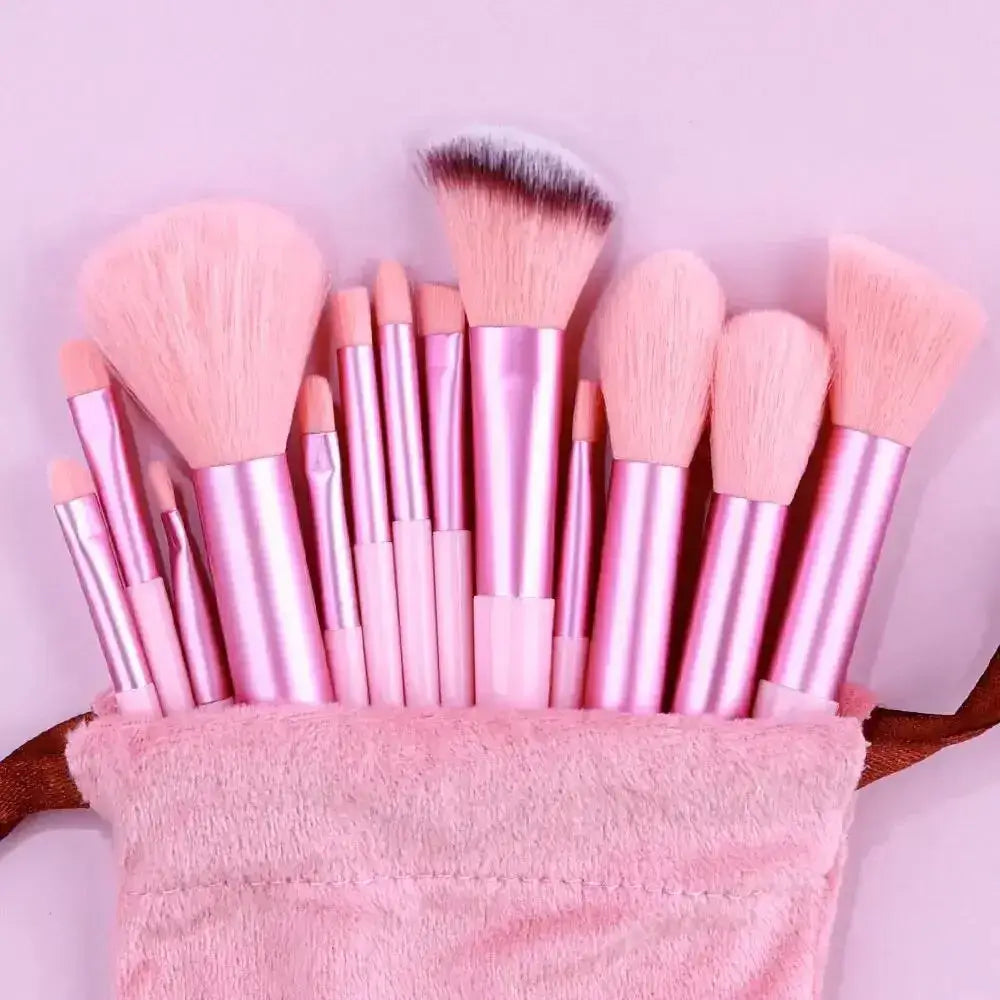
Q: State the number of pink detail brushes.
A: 8